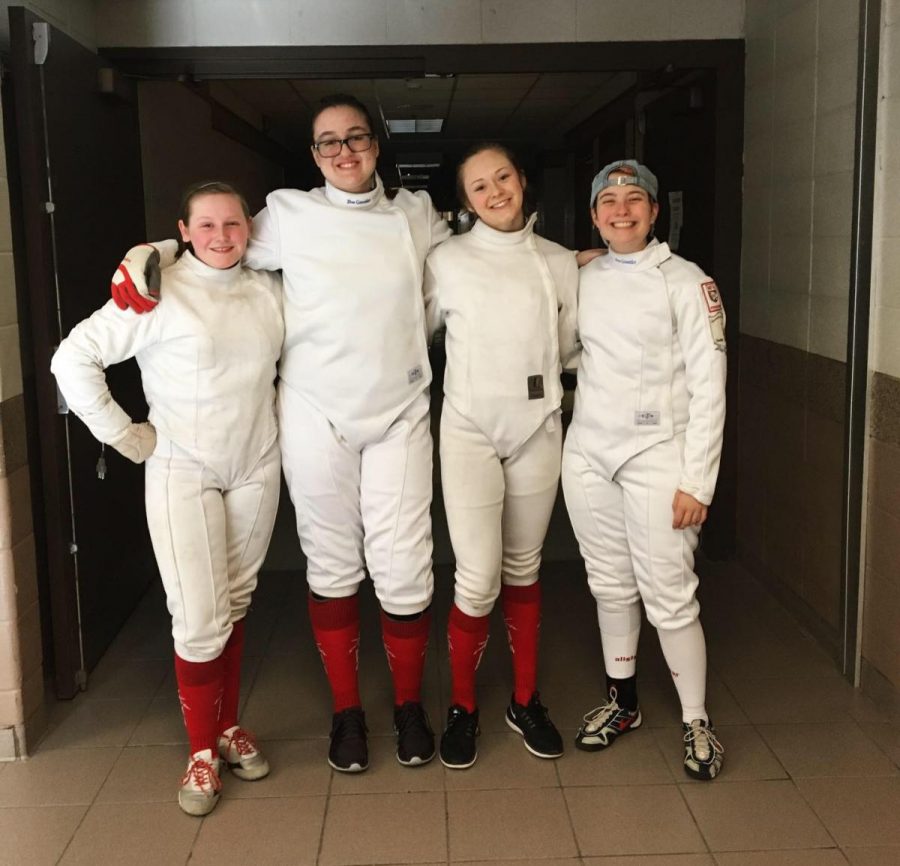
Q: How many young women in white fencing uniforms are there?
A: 4